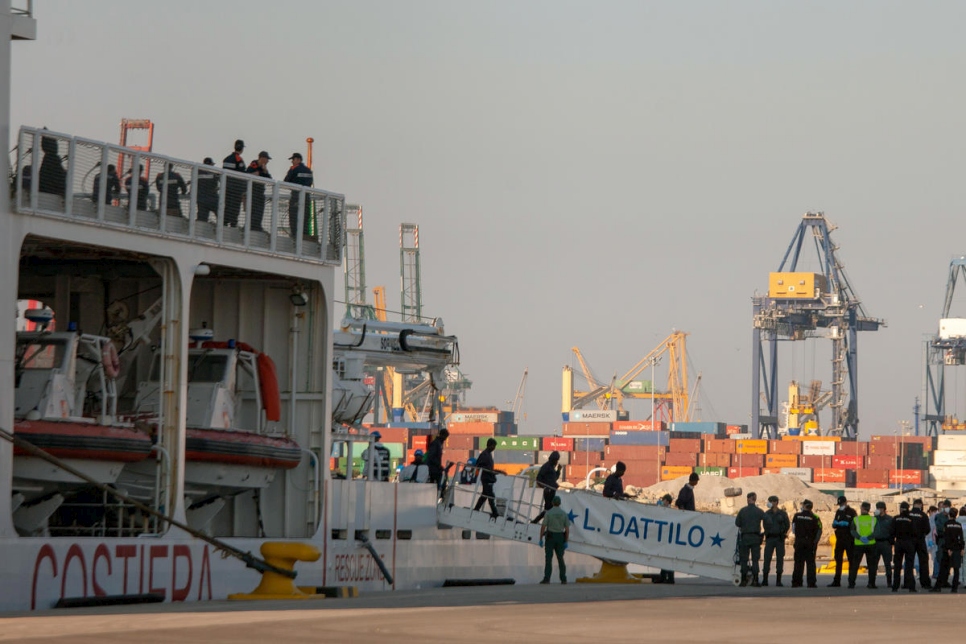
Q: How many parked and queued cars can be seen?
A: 0